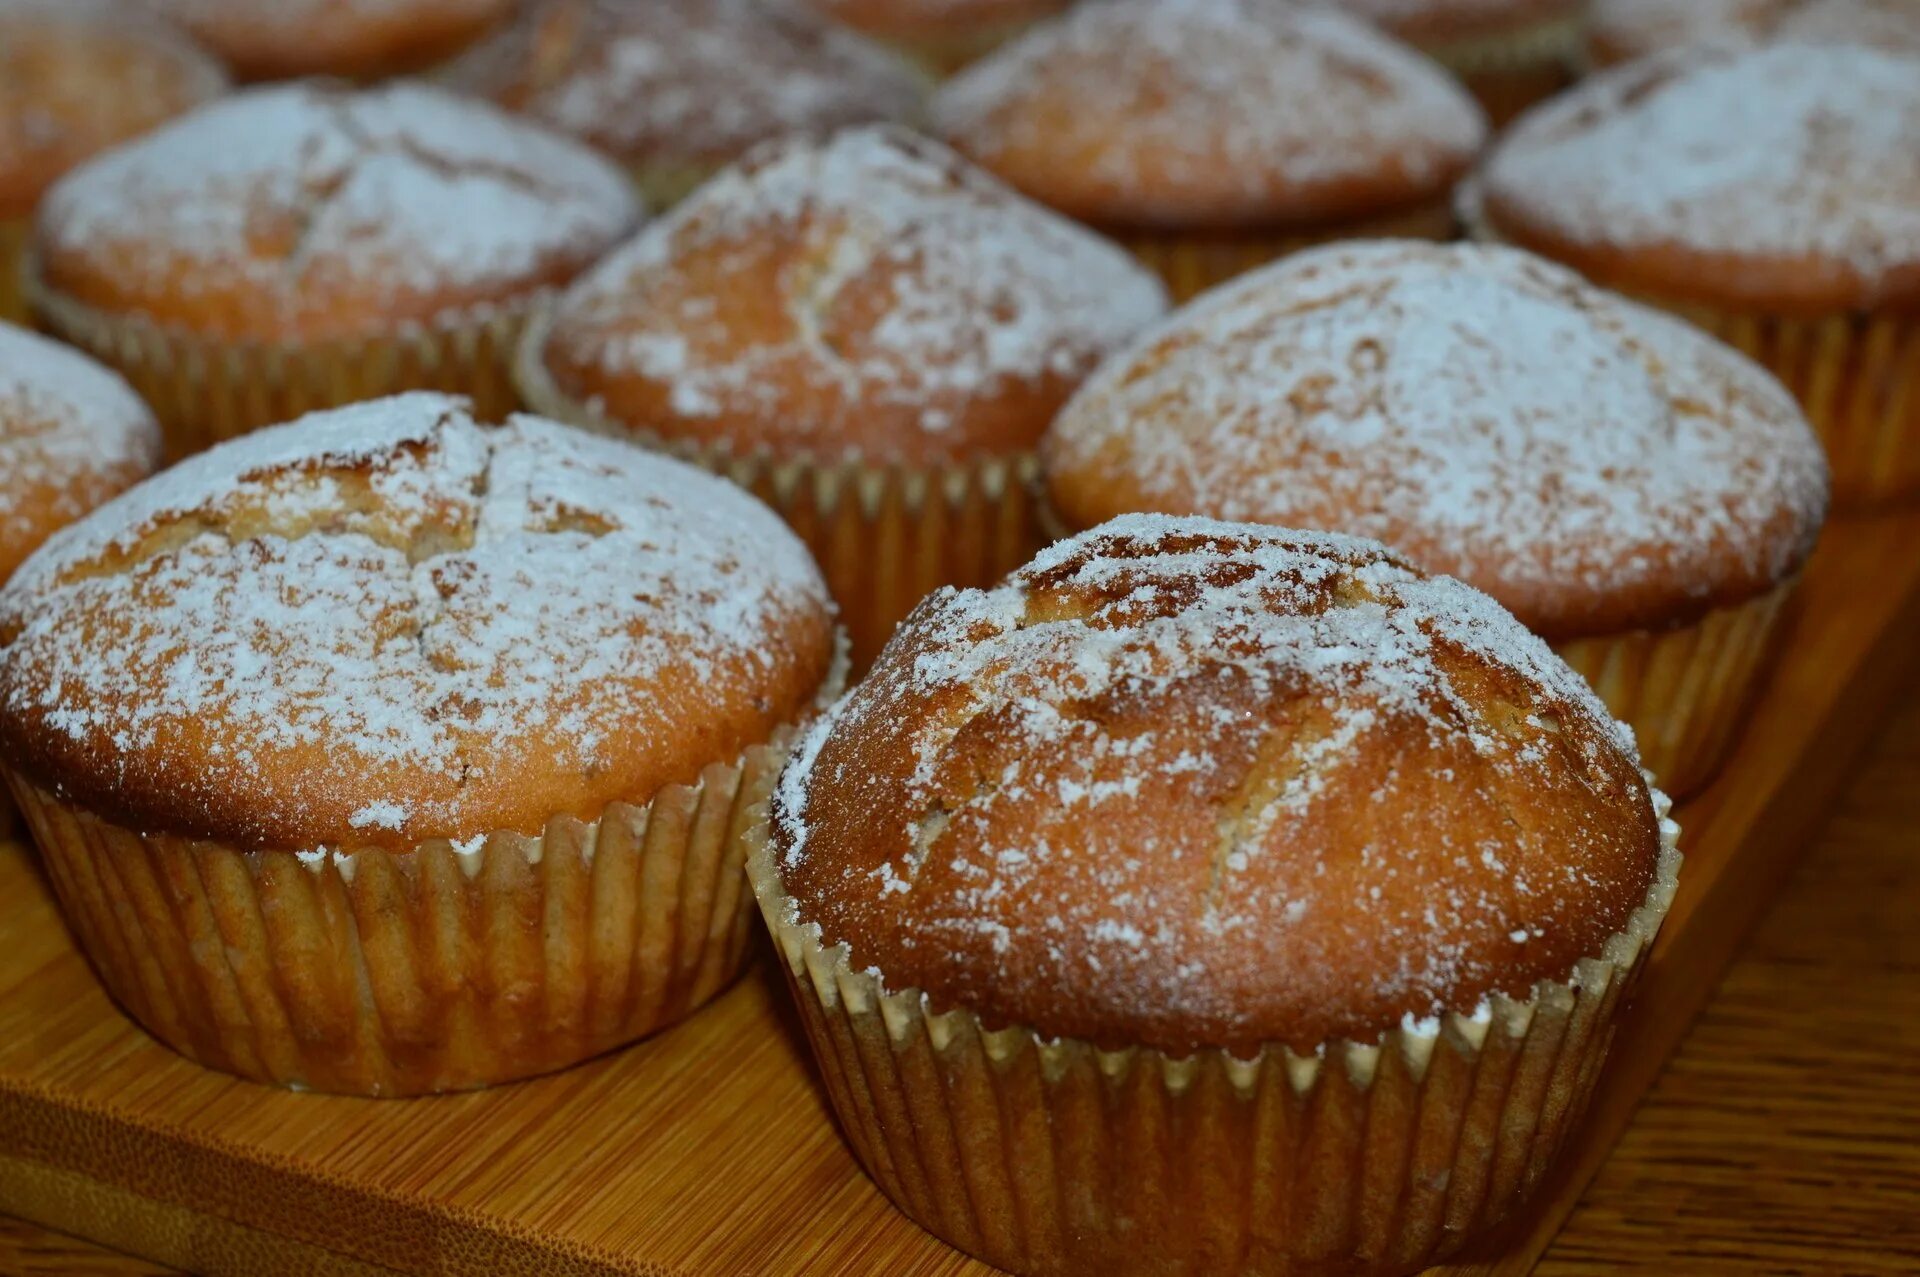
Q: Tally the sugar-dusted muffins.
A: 14